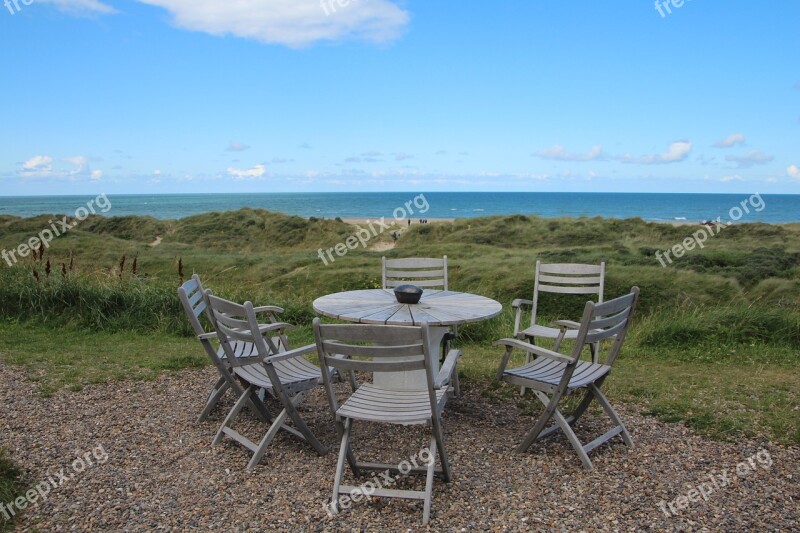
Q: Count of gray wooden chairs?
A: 6